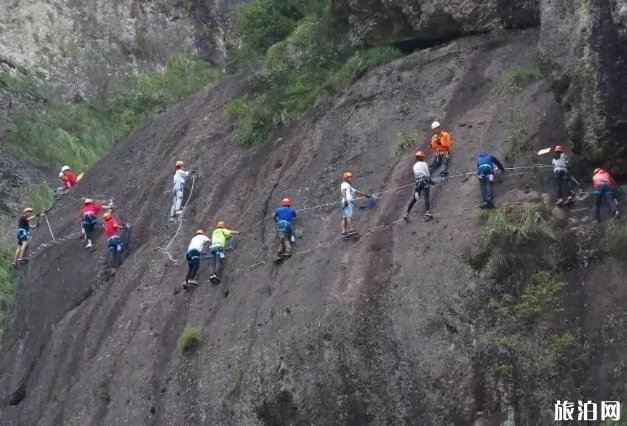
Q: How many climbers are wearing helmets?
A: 13